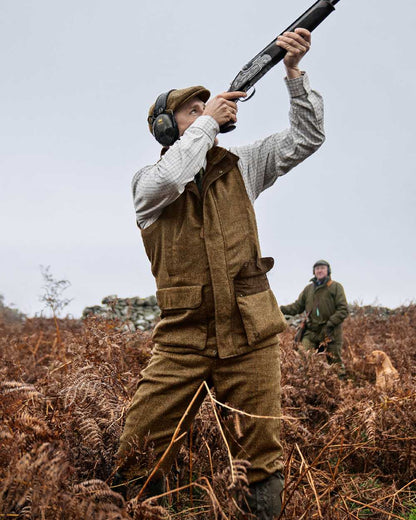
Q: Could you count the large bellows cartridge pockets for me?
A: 2